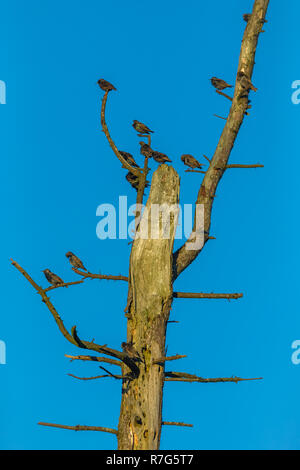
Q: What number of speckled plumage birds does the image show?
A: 13